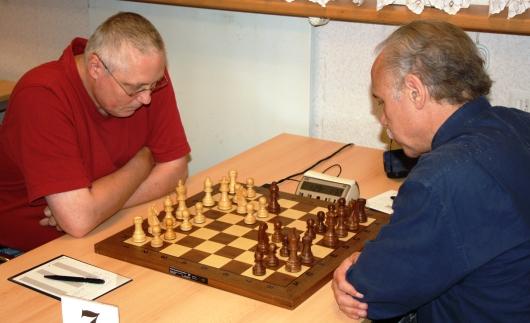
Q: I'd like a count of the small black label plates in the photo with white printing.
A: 1